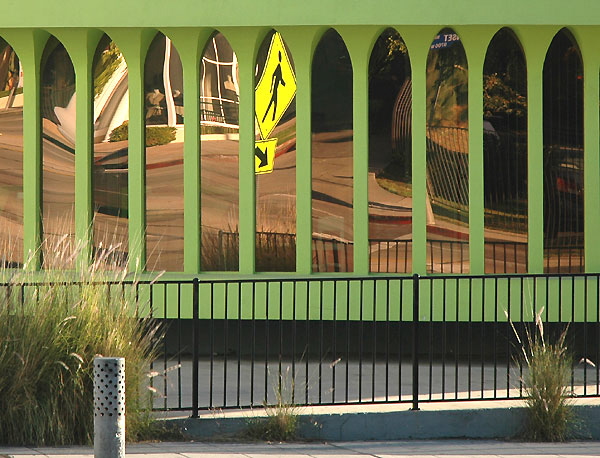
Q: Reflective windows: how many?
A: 11